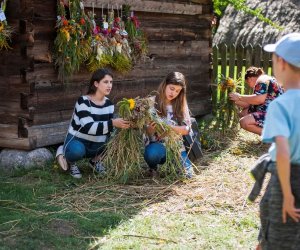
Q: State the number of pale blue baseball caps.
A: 1